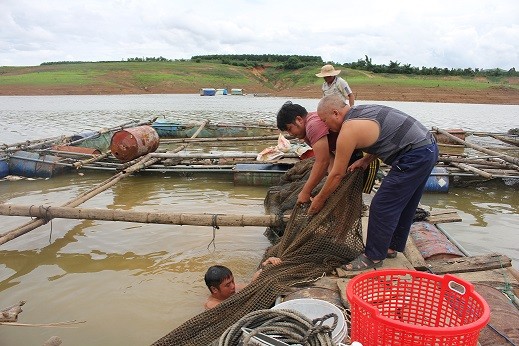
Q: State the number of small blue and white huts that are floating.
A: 3